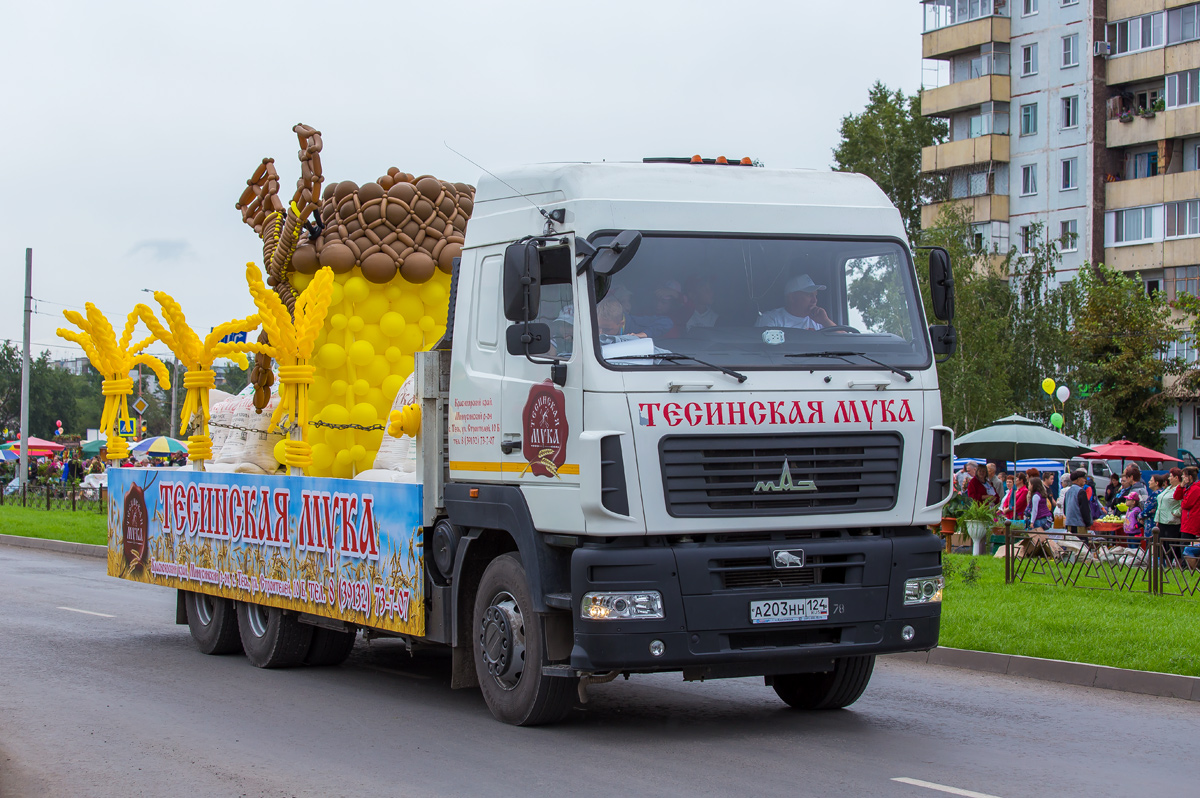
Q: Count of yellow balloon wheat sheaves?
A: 3